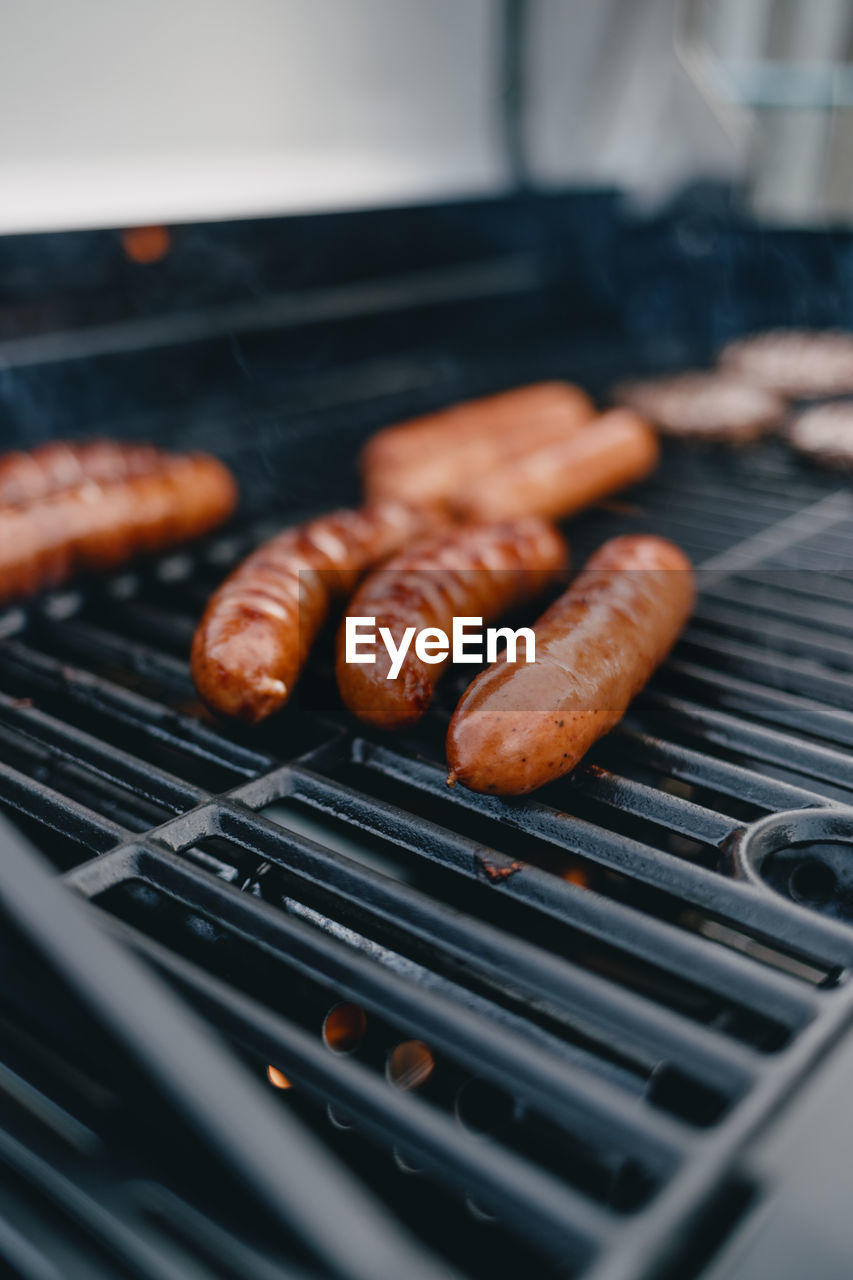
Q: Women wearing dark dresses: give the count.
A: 0